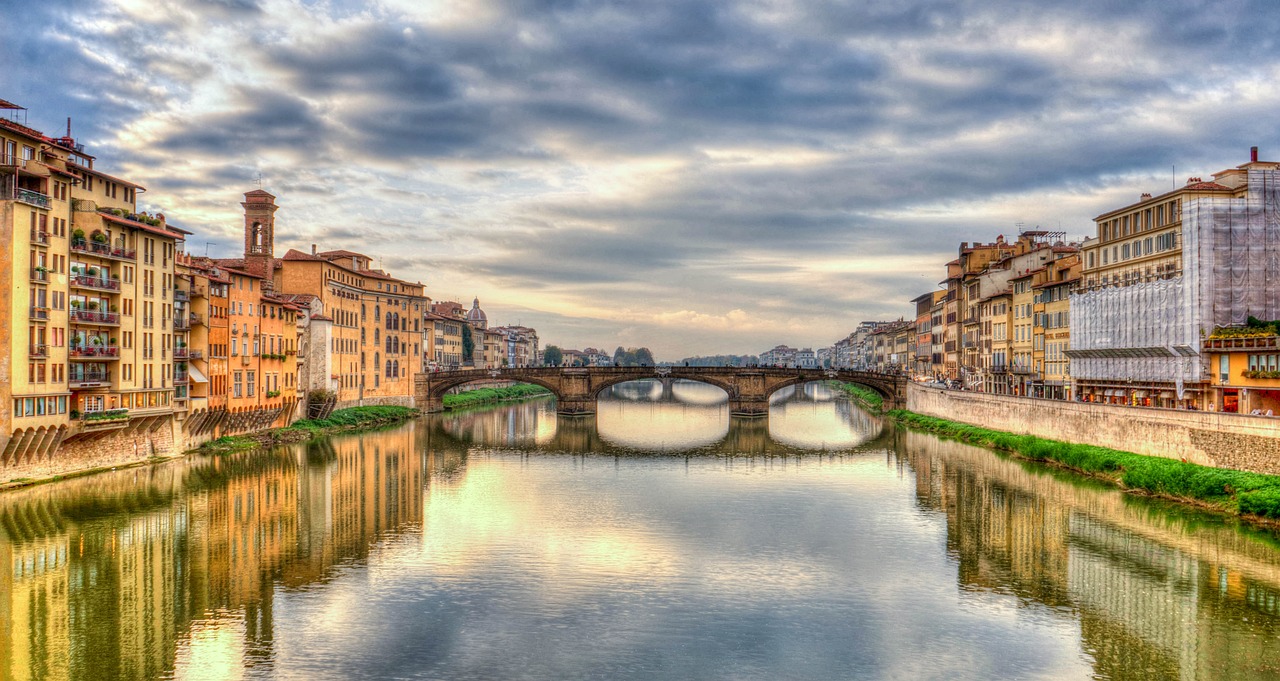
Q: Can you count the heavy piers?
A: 2